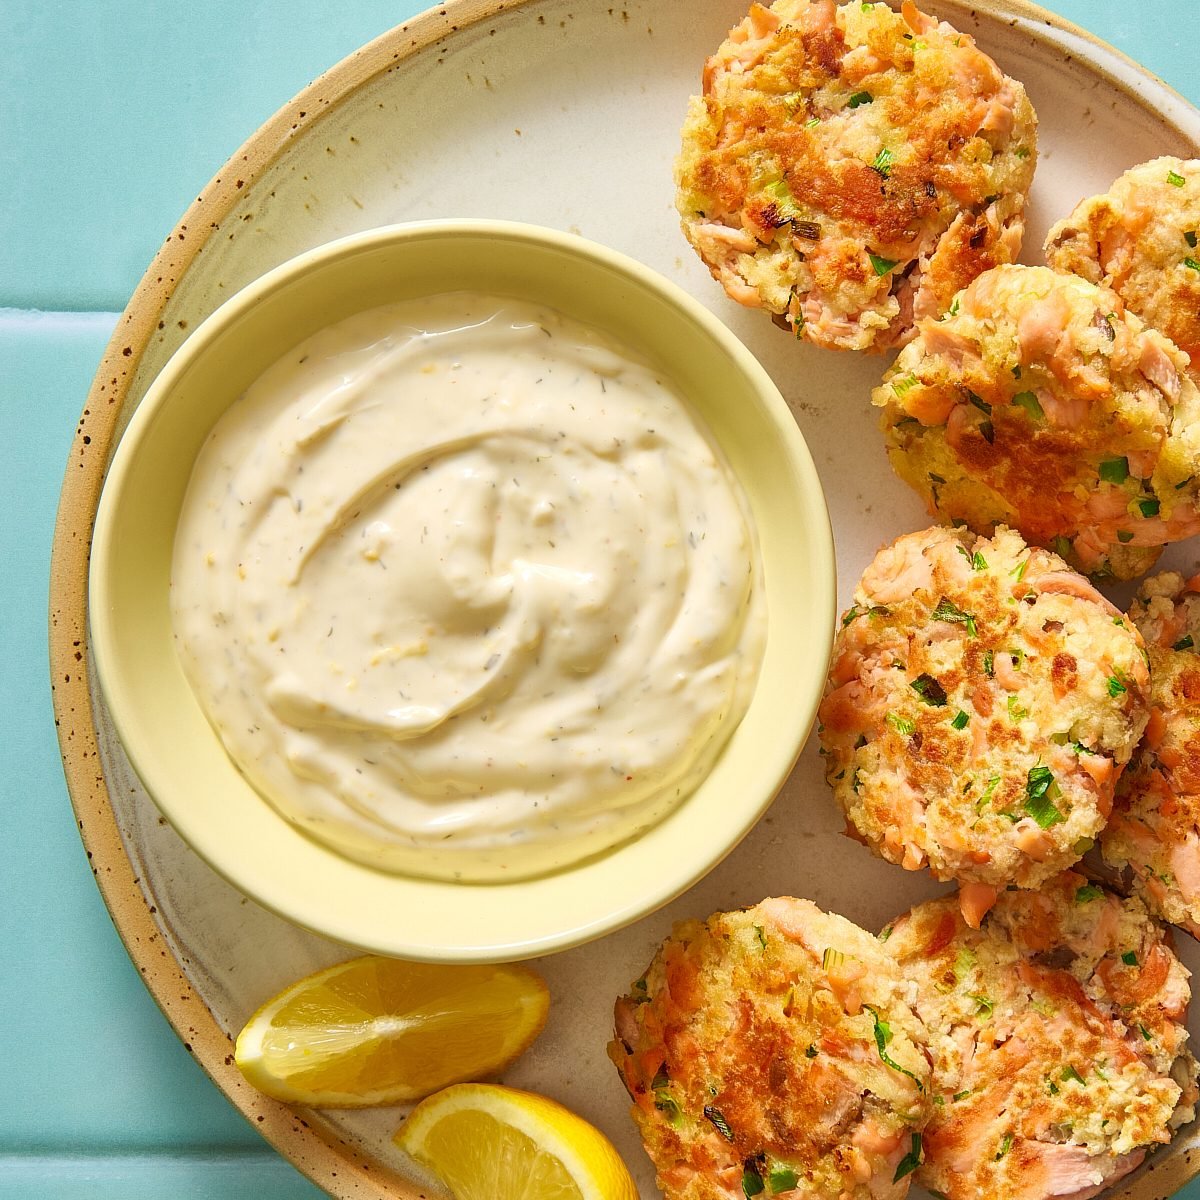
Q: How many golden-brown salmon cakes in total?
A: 7